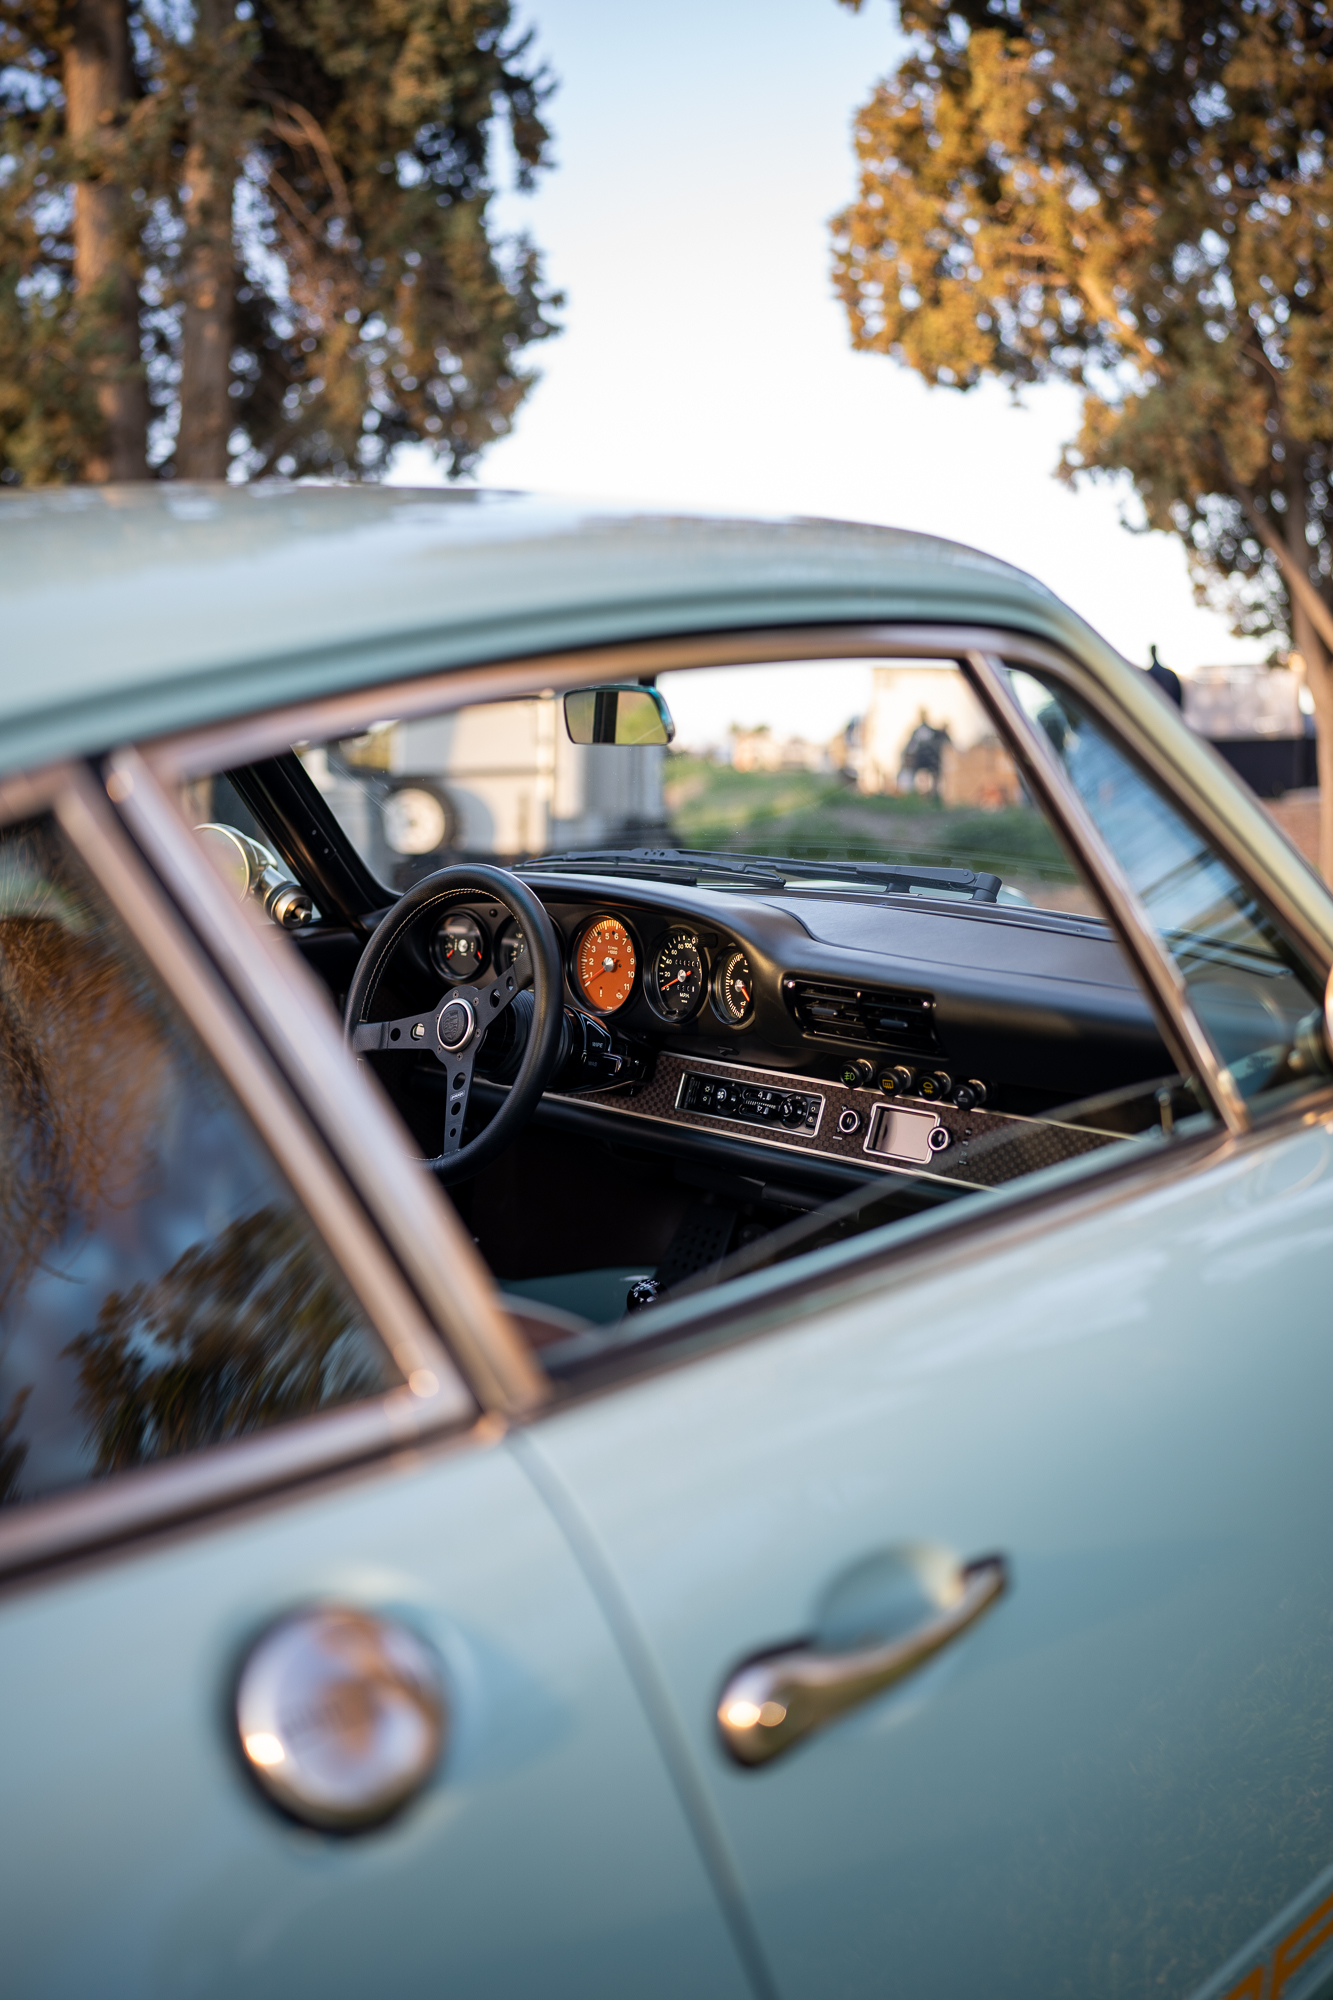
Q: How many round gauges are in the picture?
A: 5